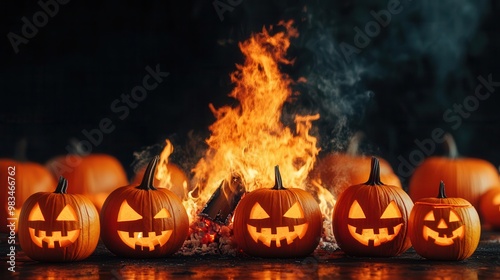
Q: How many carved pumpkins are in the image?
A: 5